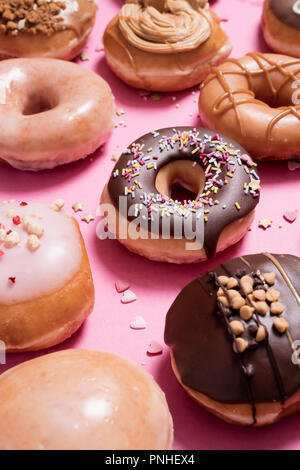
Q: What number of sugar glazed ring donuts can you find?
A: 1